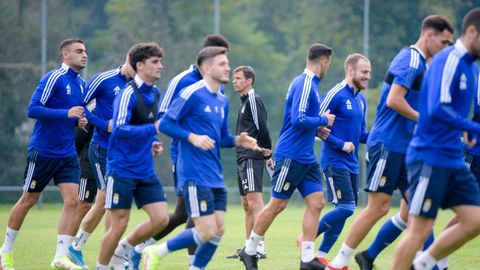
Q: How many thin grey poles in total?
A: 3